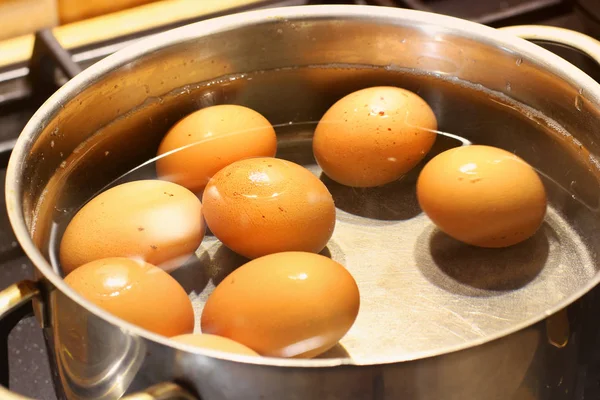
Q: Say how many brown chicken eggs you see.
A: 8